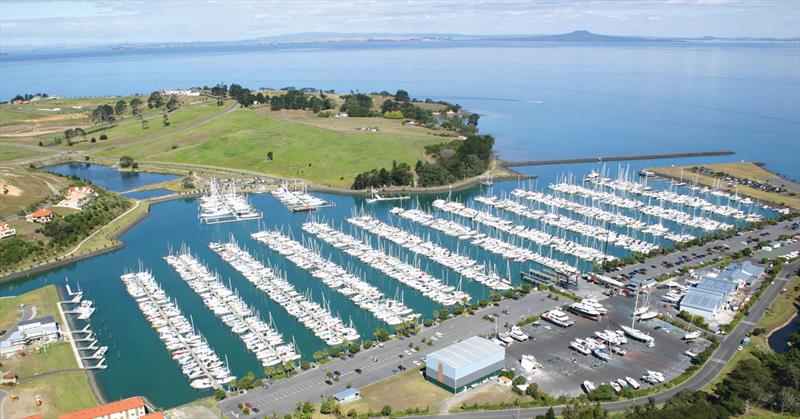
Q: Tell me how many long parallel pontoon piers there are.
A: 12